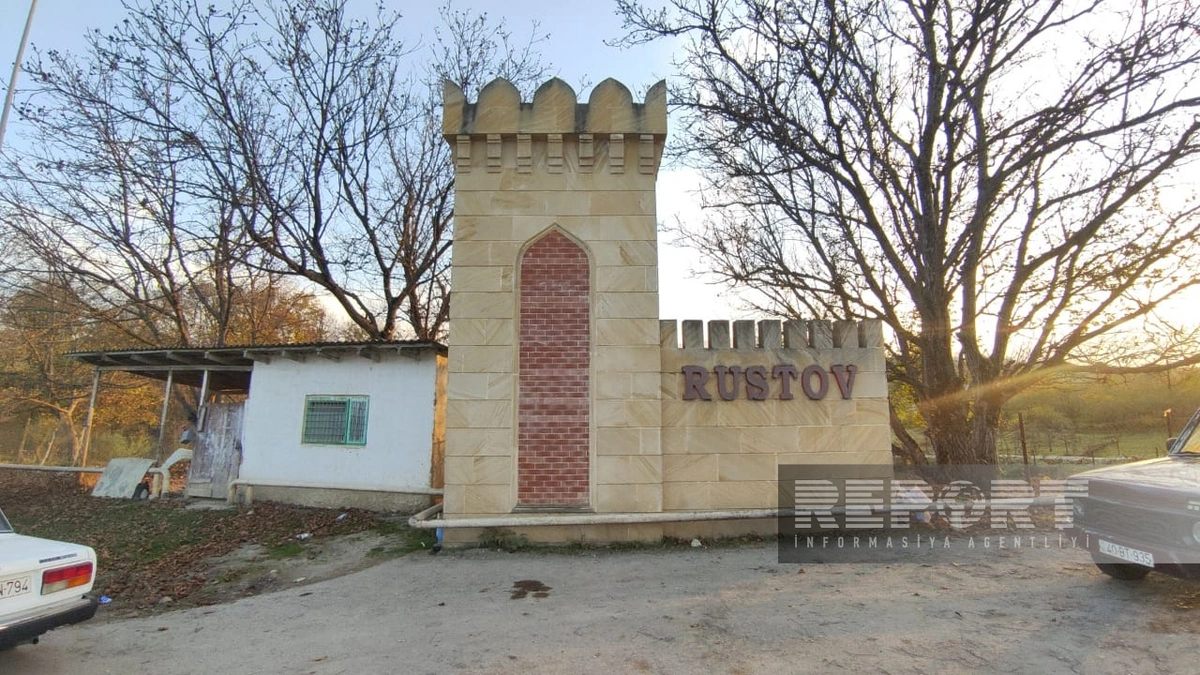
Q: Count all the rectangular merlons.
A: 9